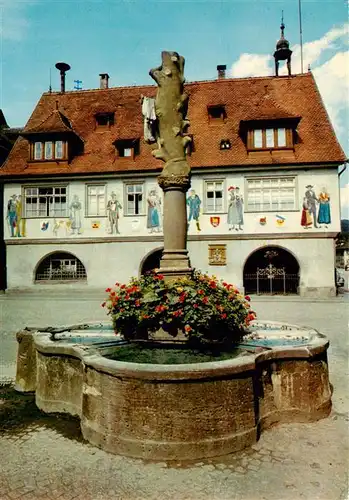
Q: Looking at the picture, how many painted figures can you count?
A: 11